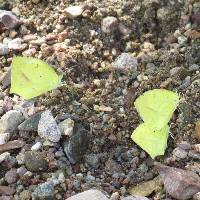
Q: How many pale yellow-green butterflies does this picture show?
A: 3